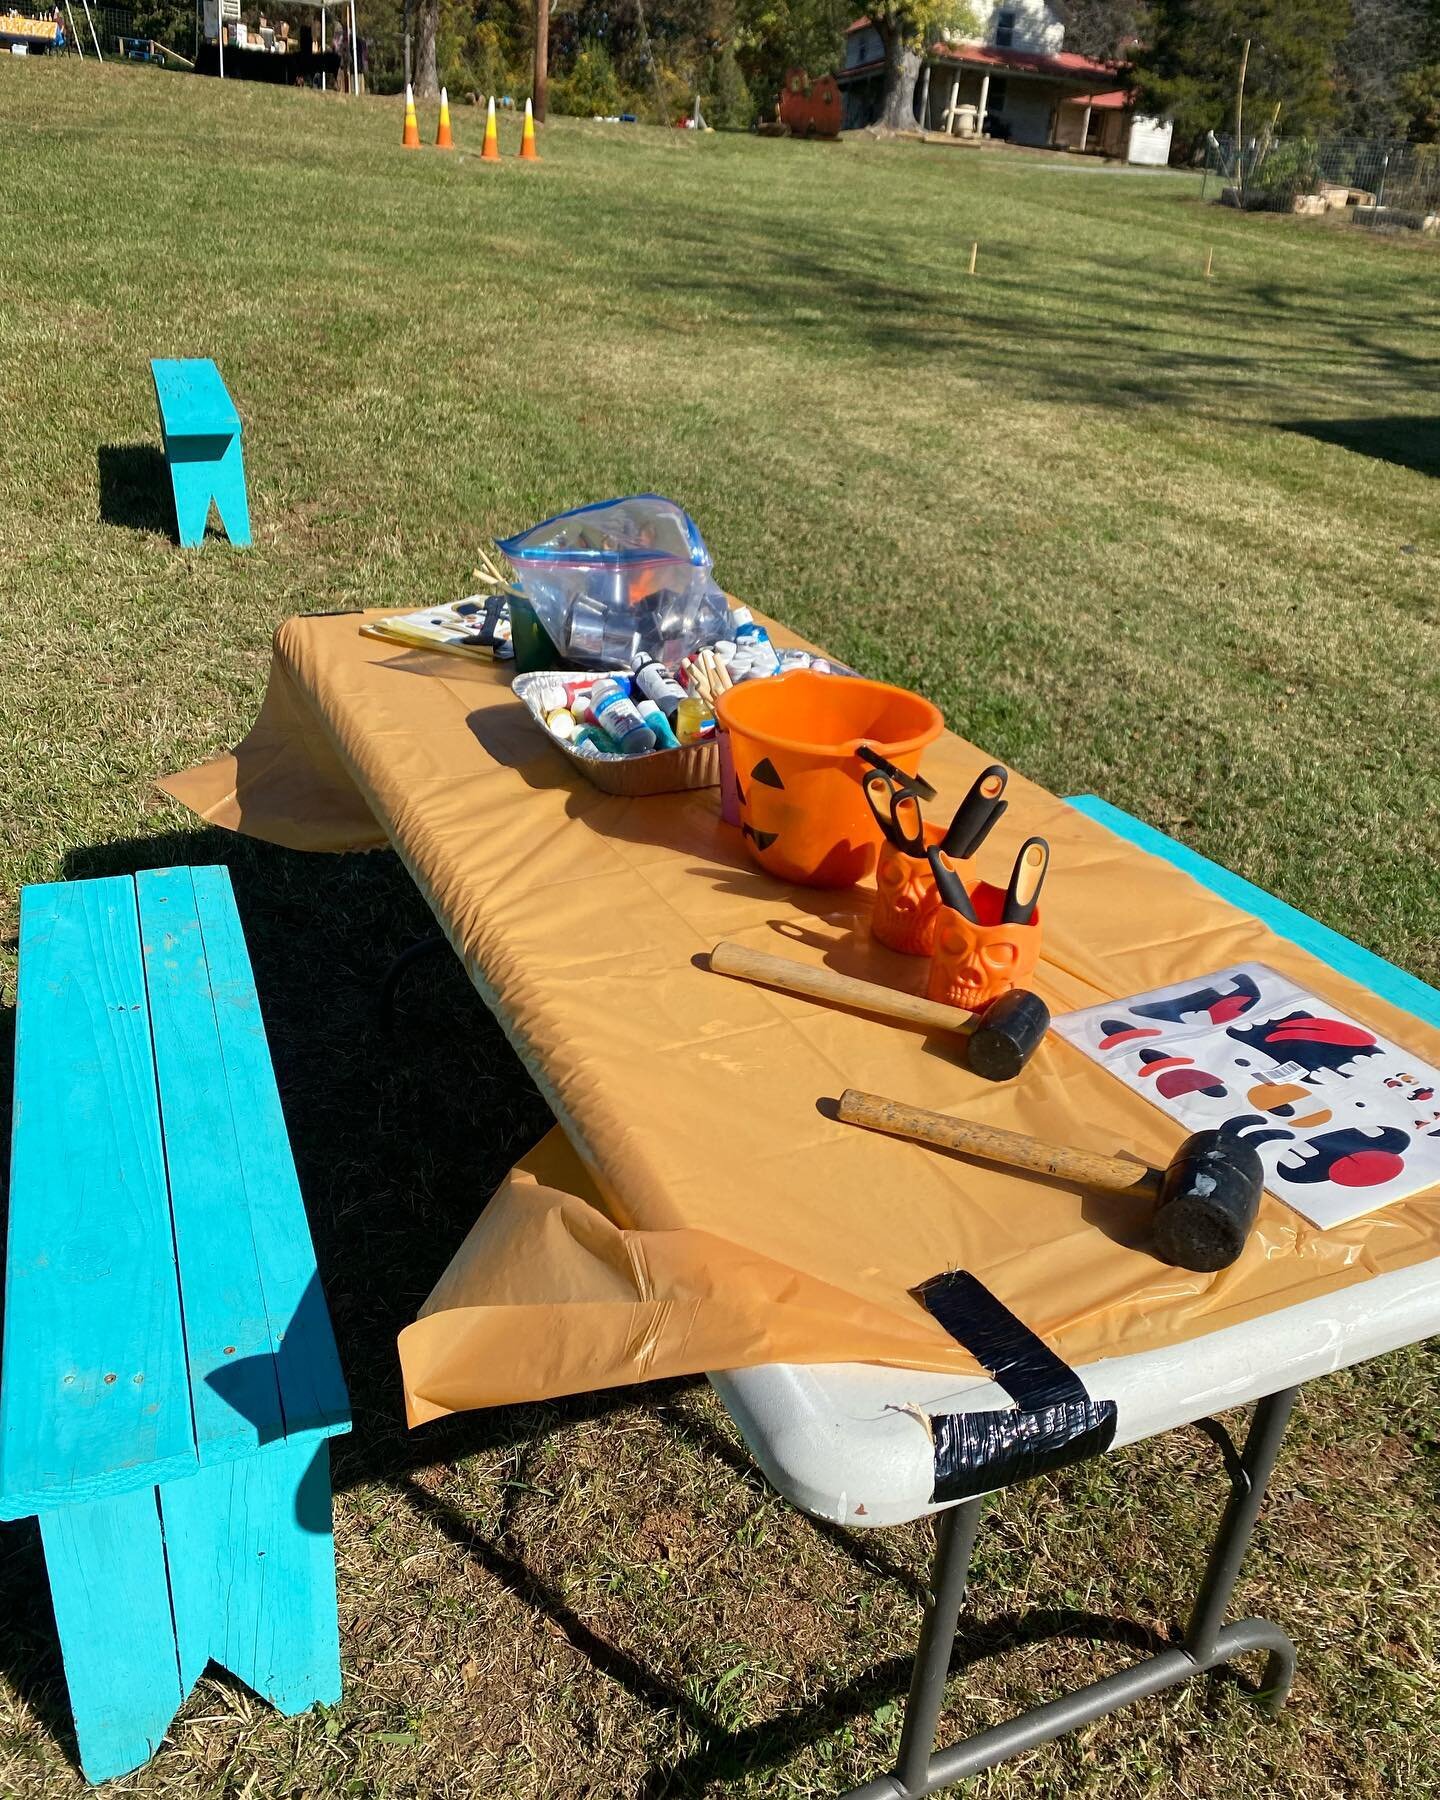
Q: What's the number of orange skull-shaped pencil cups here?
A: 2